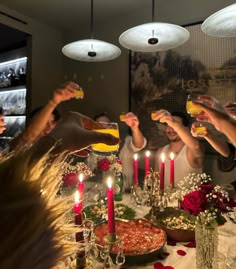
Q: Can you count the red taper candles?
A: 7